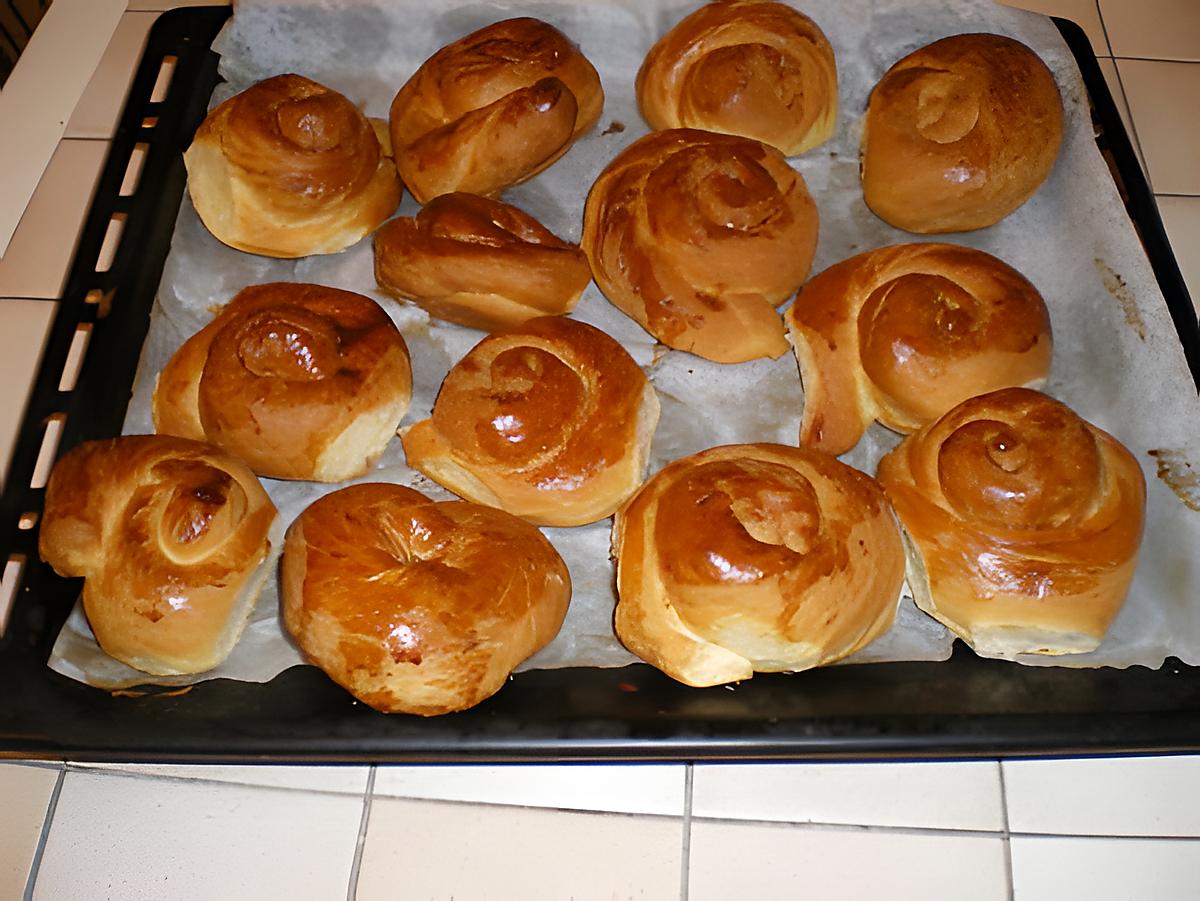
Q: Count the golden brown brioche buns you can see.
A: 13